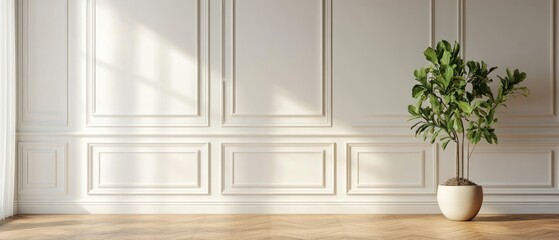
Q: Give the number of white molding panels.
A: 10